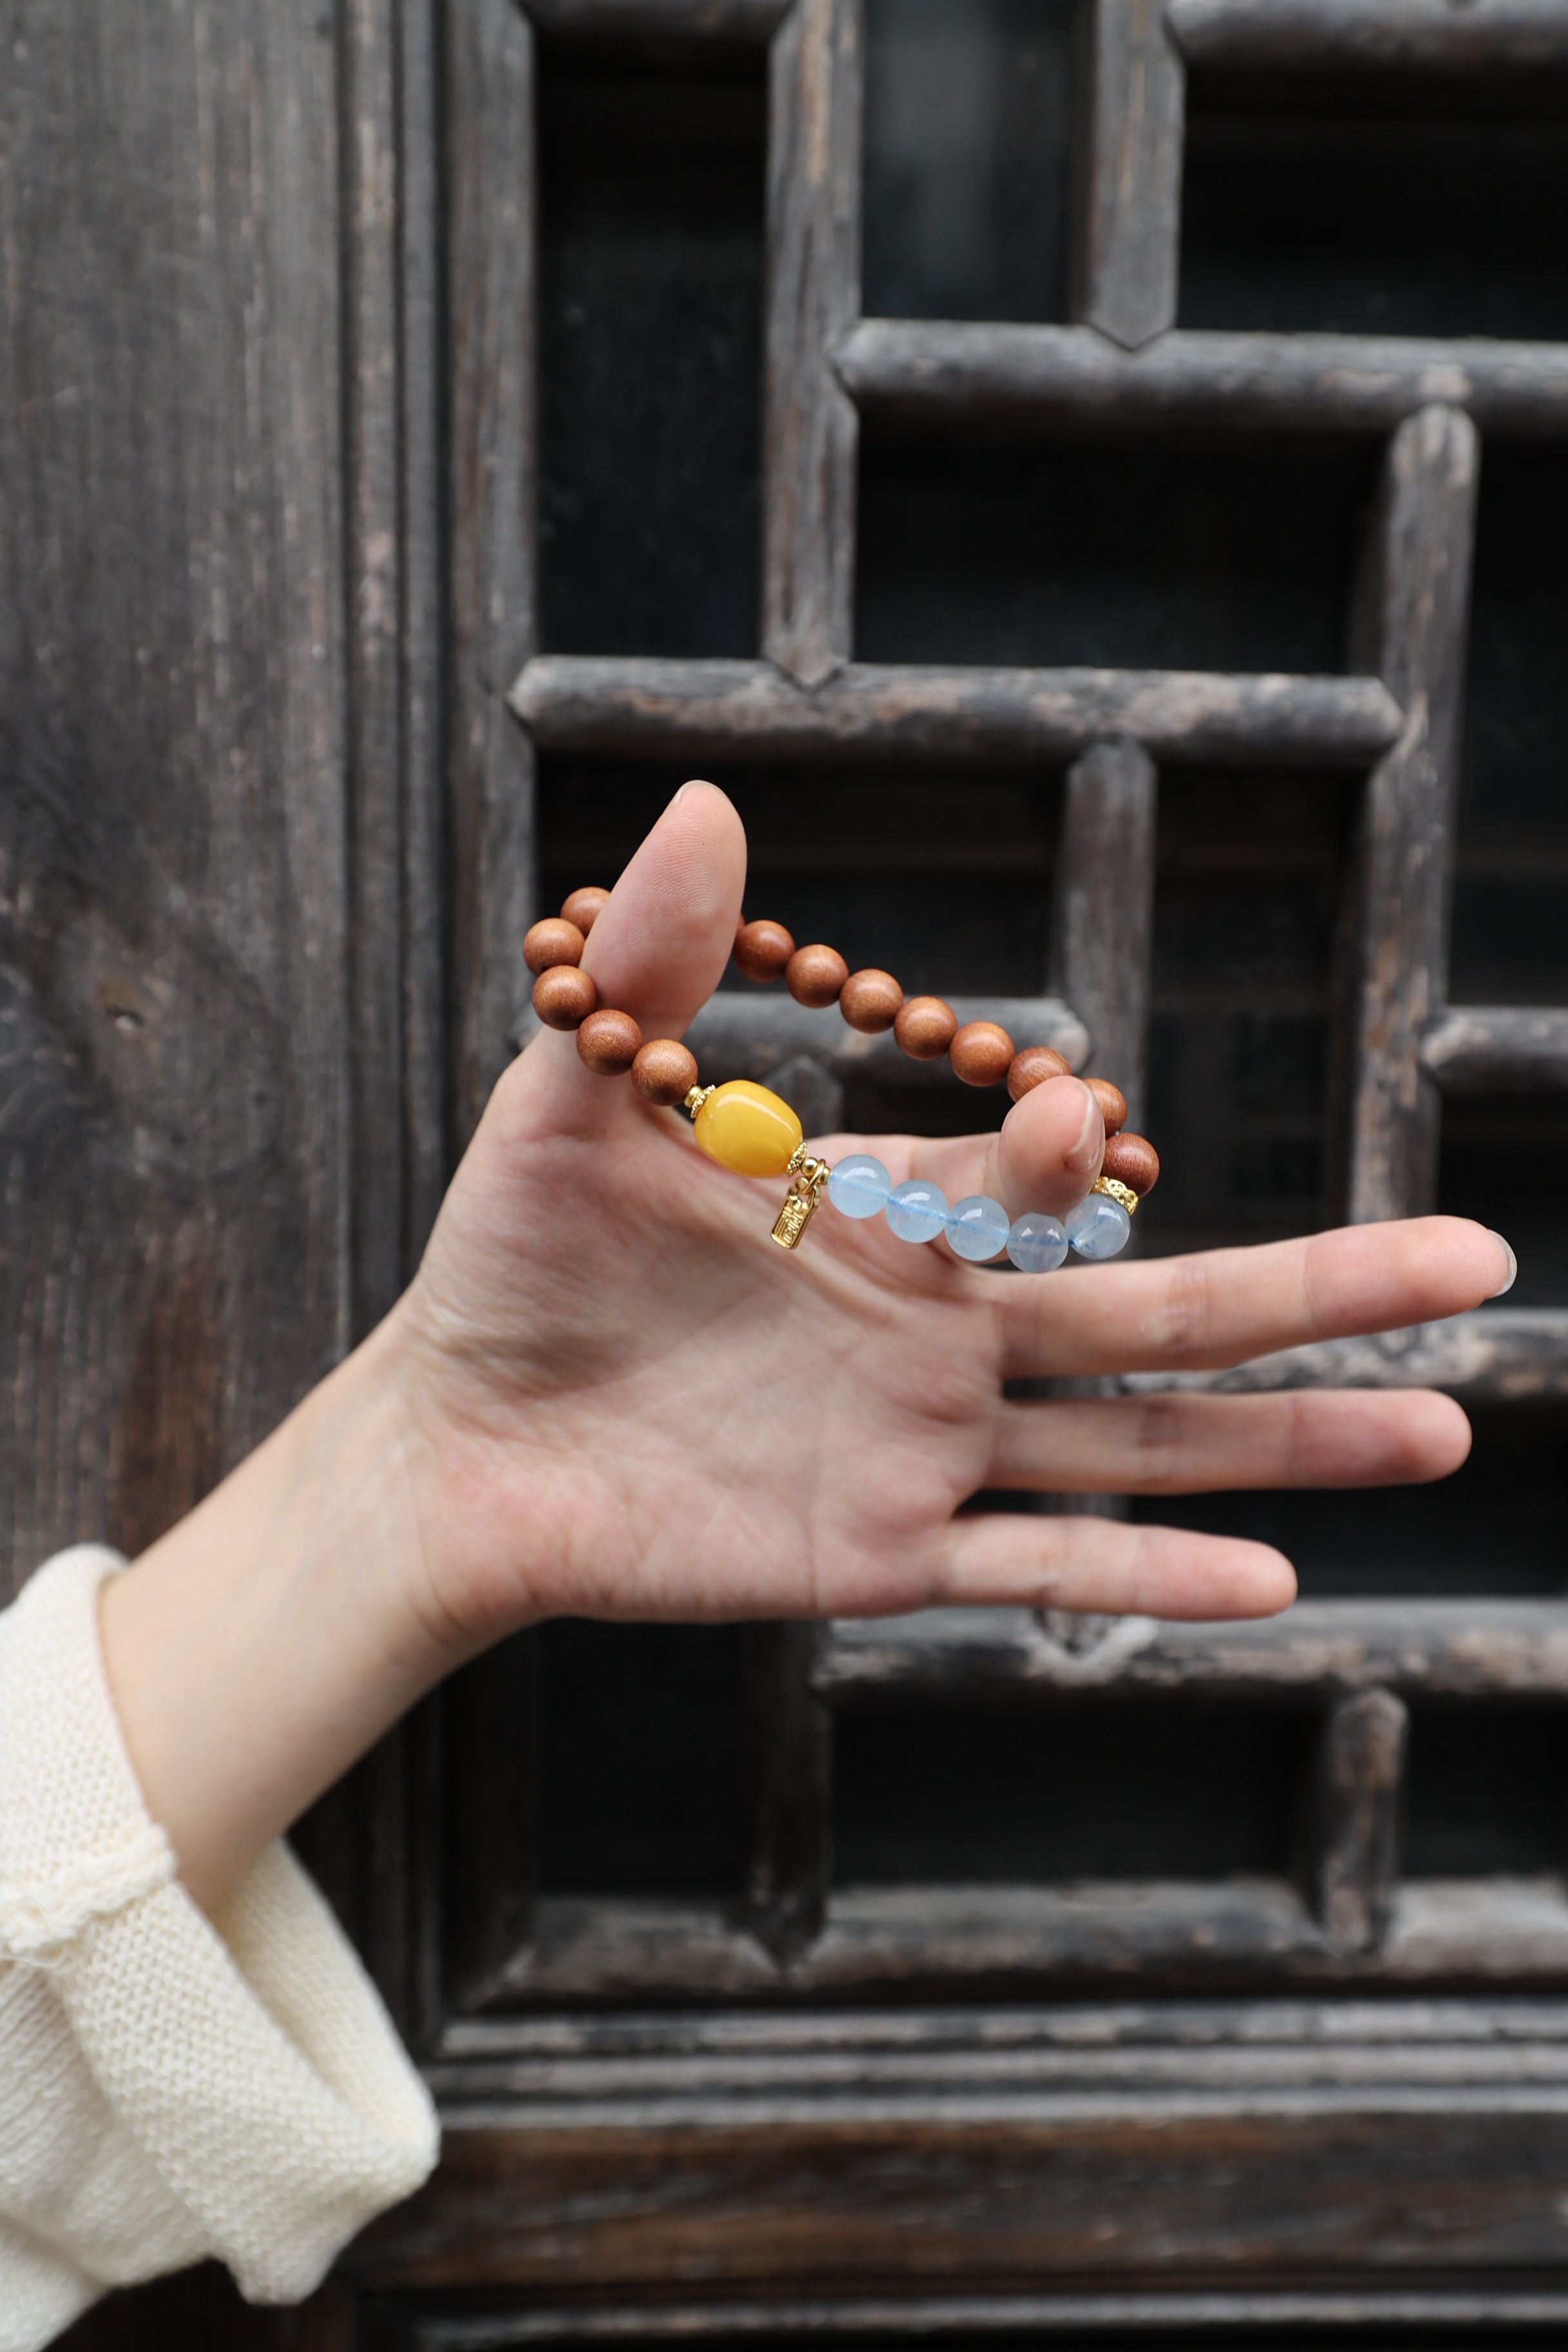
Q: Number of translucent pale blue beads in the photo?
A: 5